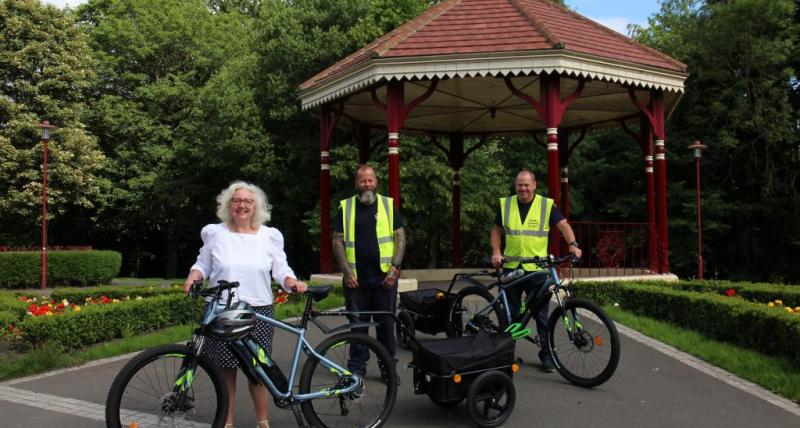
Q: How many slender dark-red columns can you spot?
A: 8